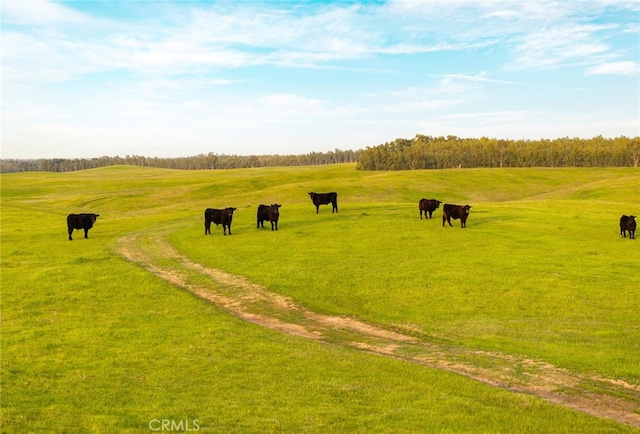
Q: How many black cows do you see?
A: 7